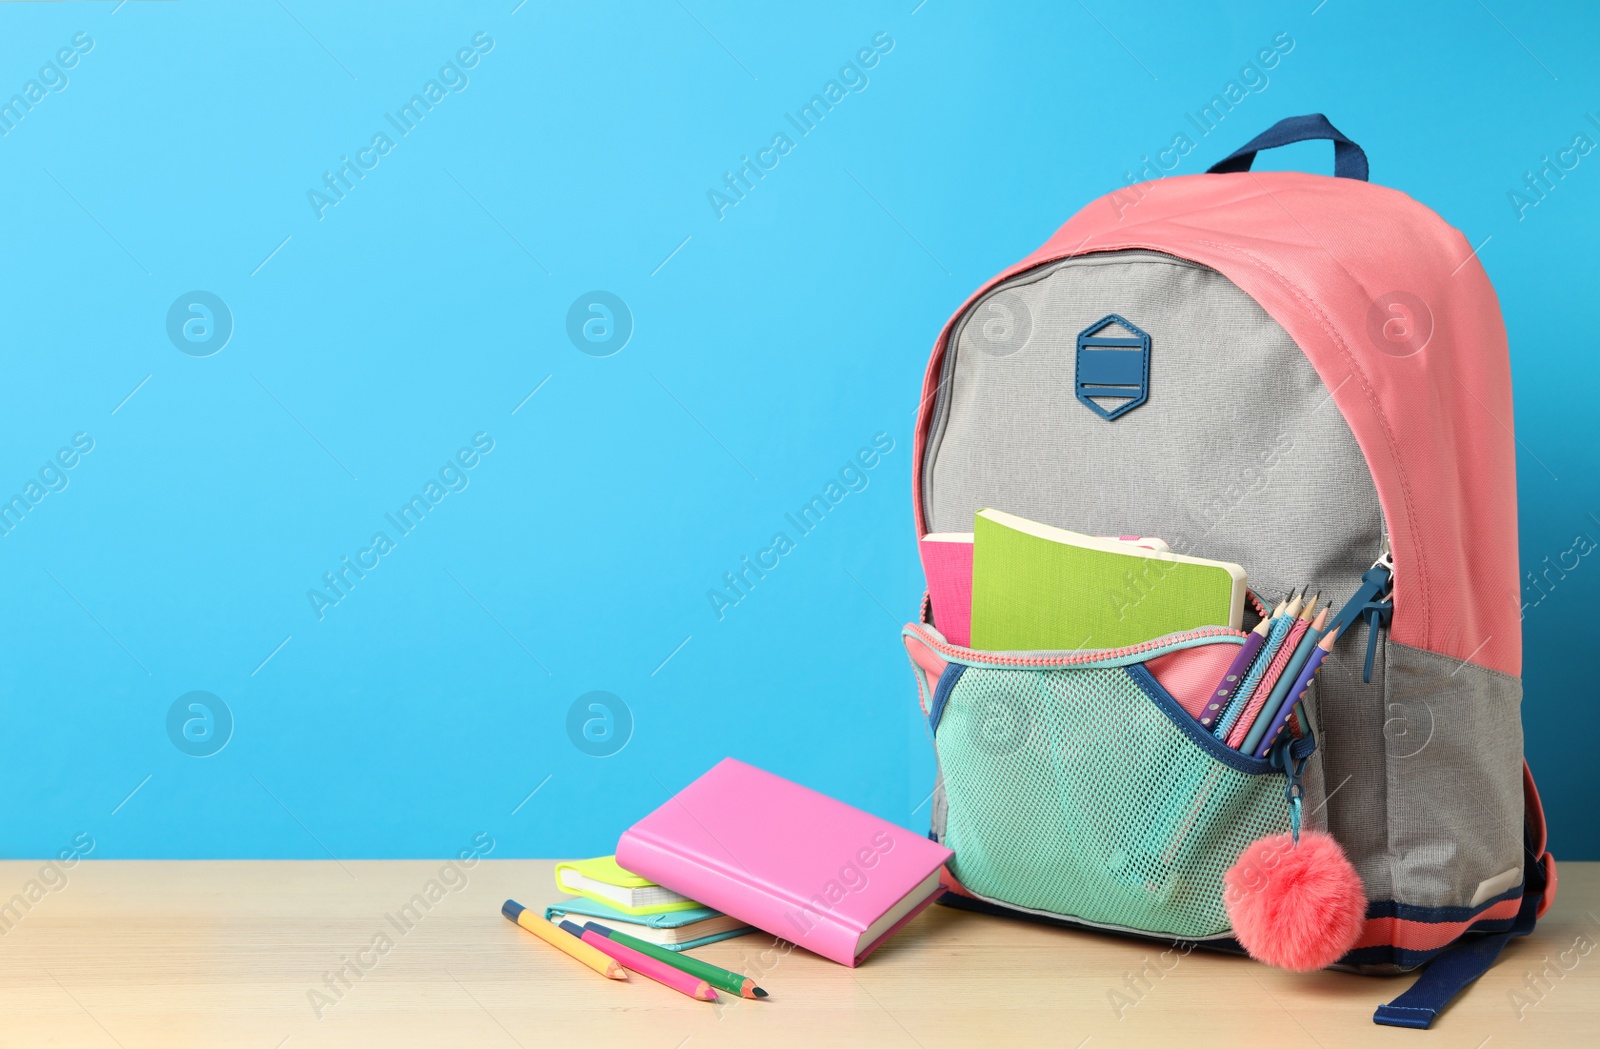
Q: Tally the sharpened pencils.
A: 9